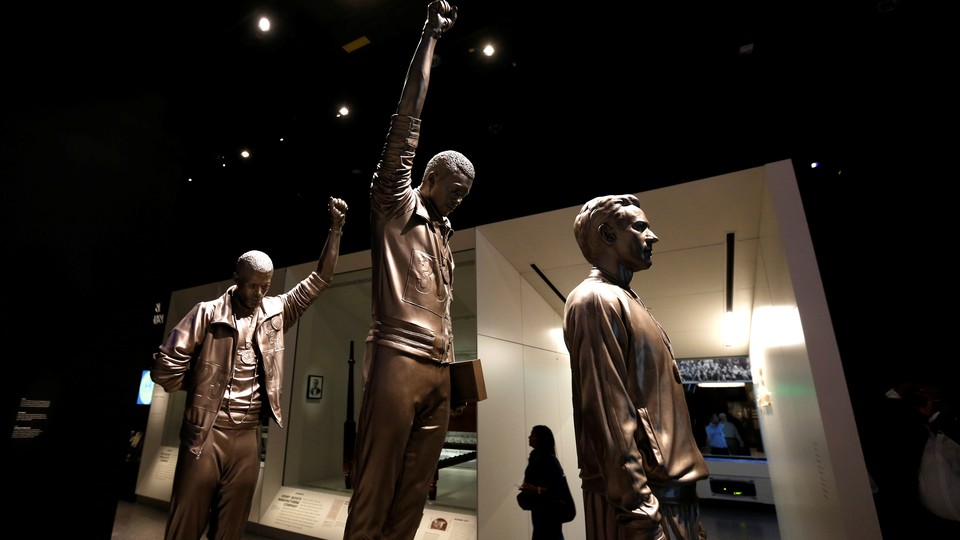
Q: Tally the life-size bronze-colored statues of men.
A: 3